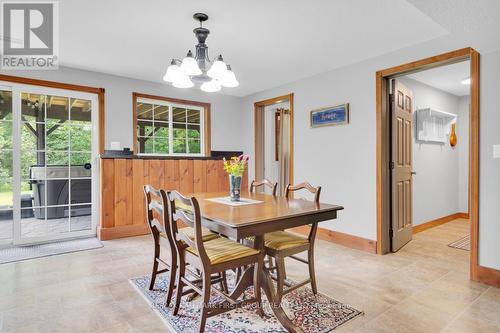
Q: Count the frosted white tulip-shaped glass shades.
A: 6